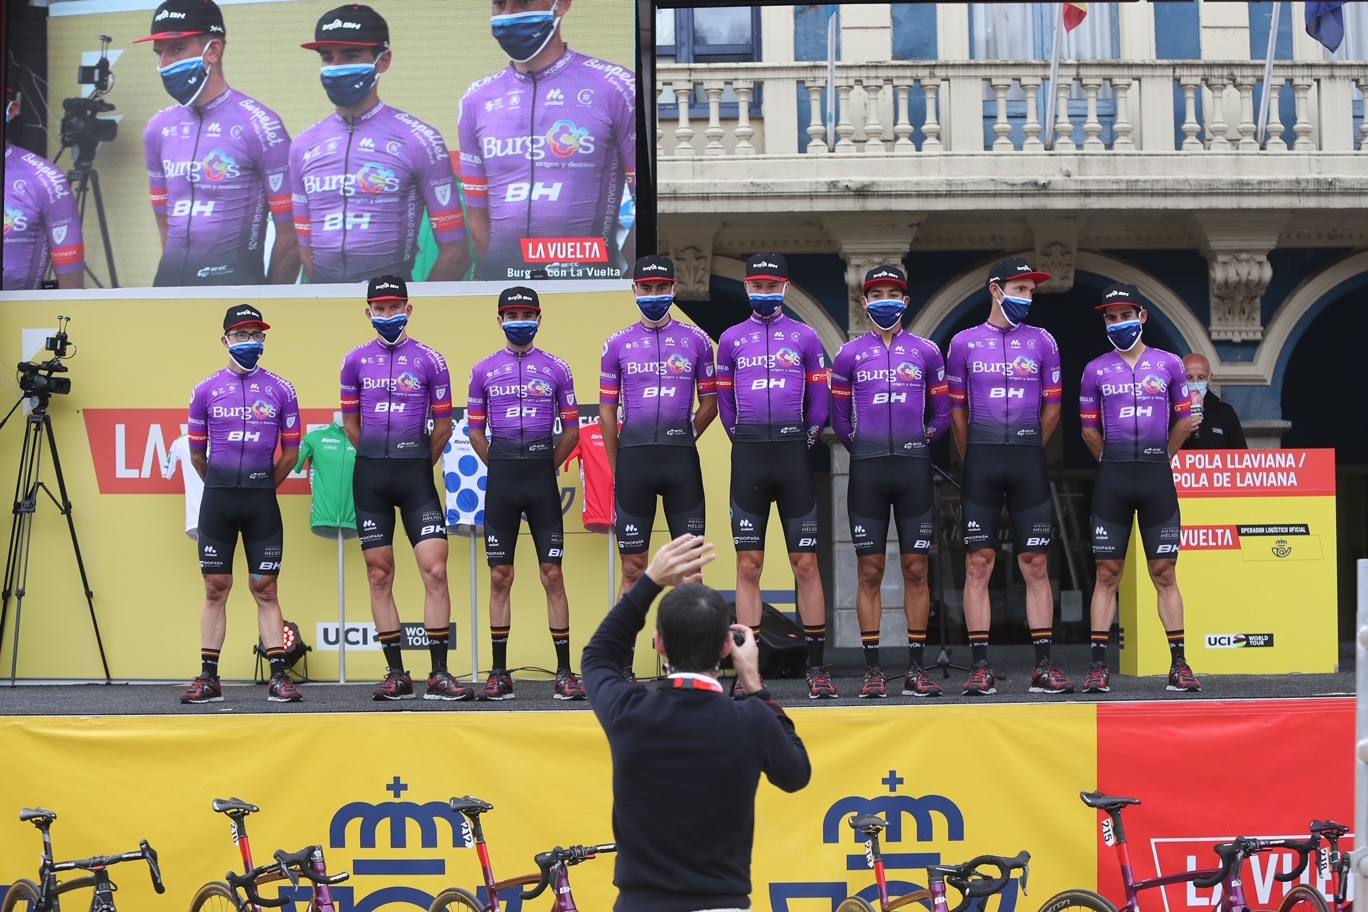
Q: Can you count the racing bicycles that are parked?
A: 6